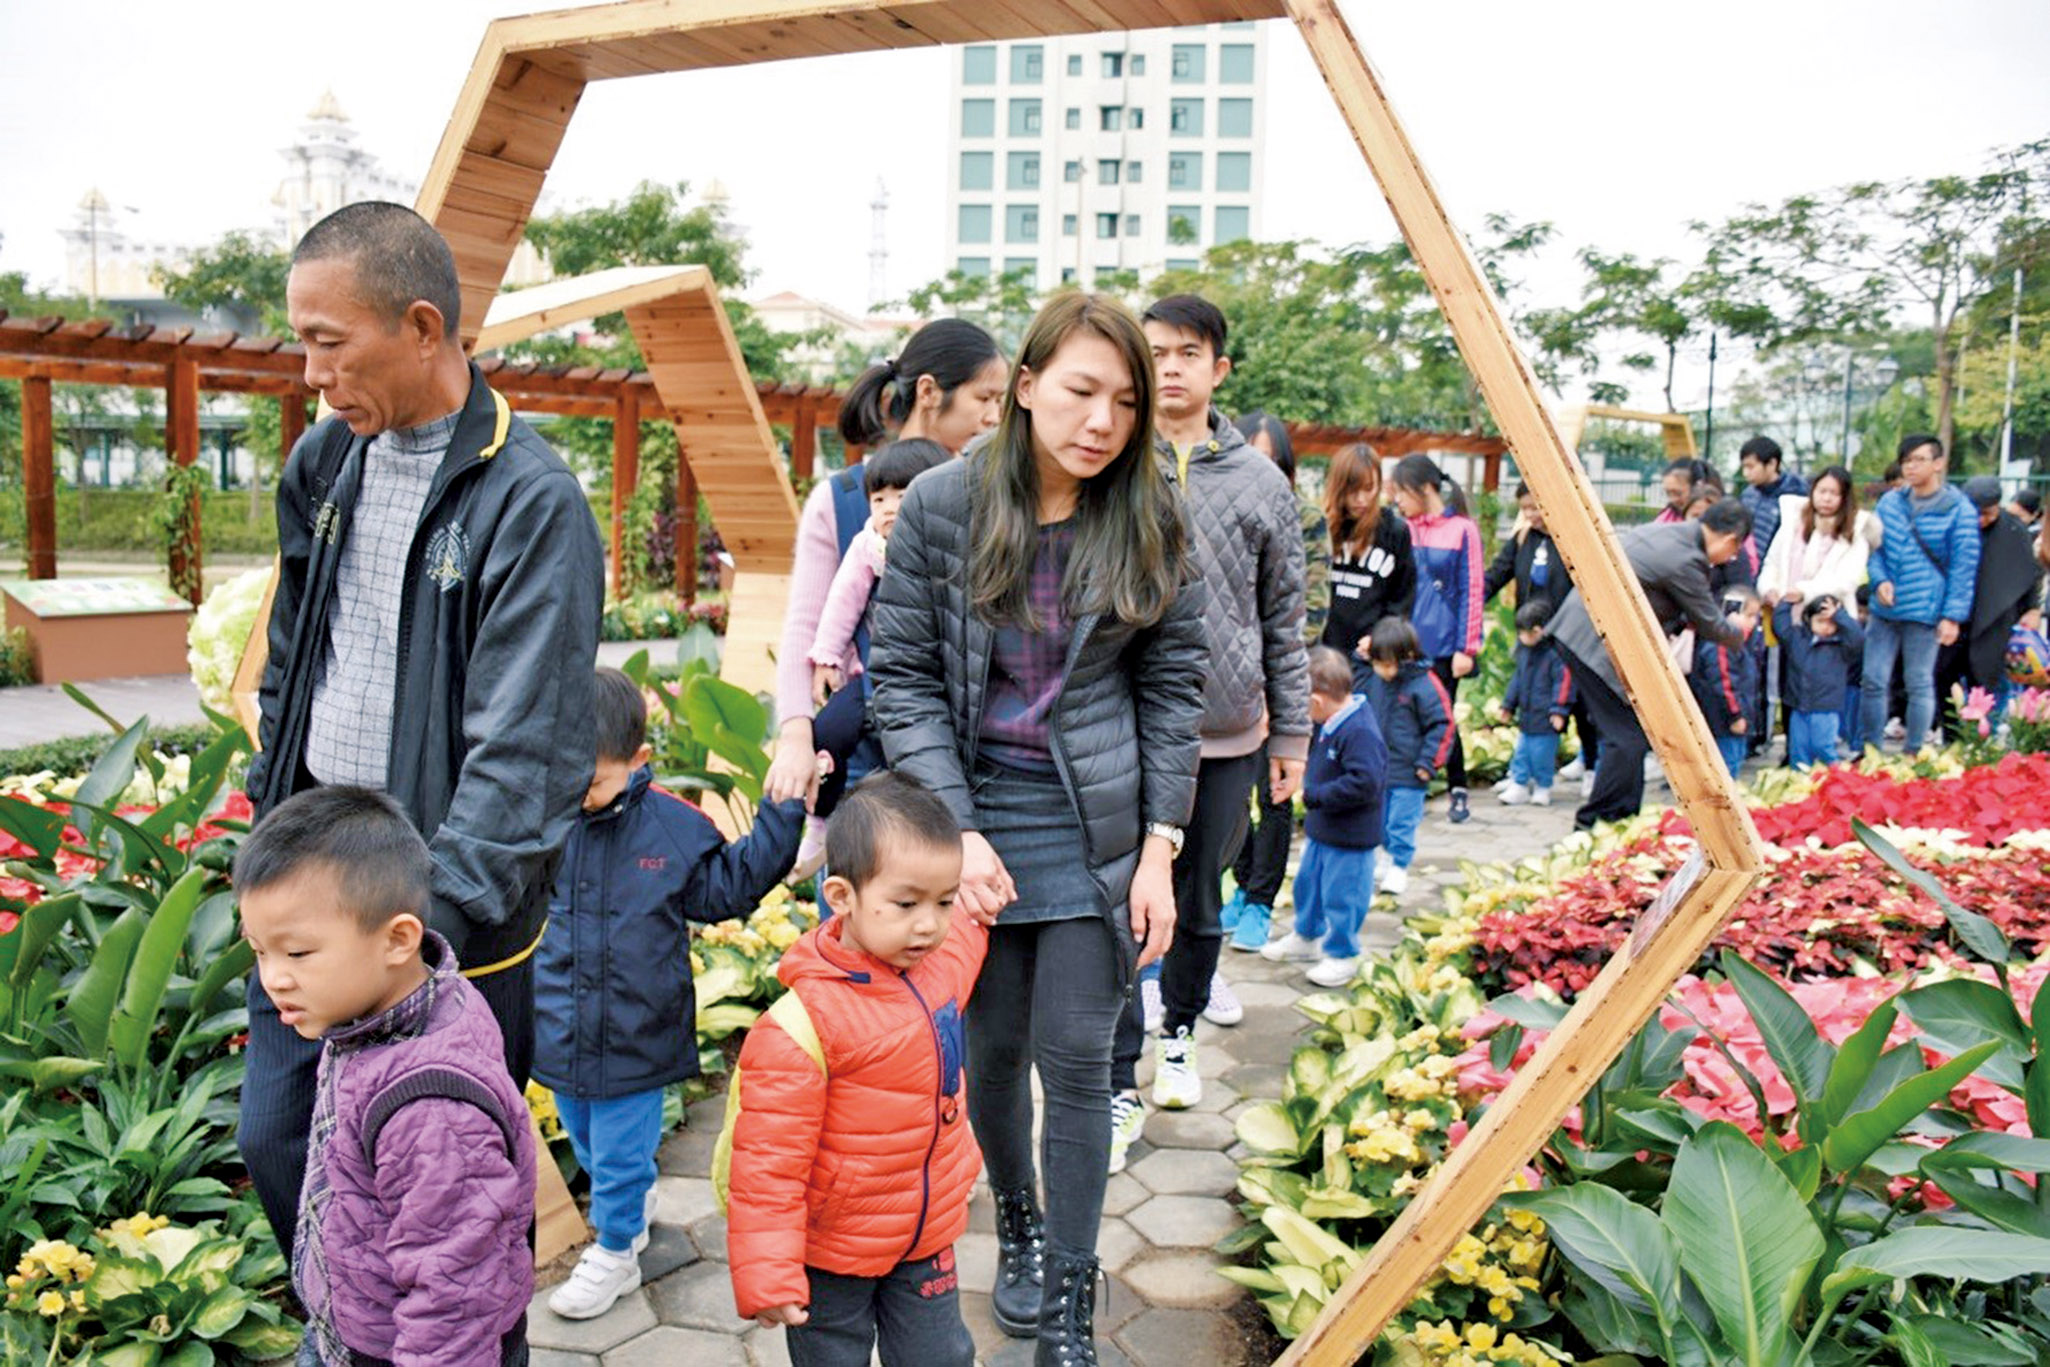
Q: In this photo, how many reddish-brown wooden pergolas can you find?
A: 1